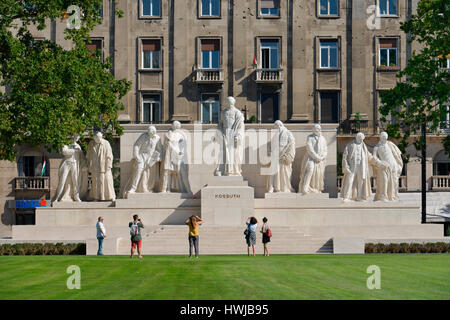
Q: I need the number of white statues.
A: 9